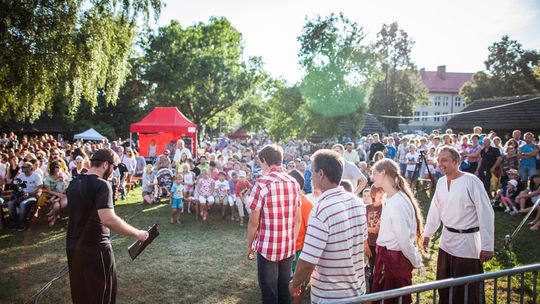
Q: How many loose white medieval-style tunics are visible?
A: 2